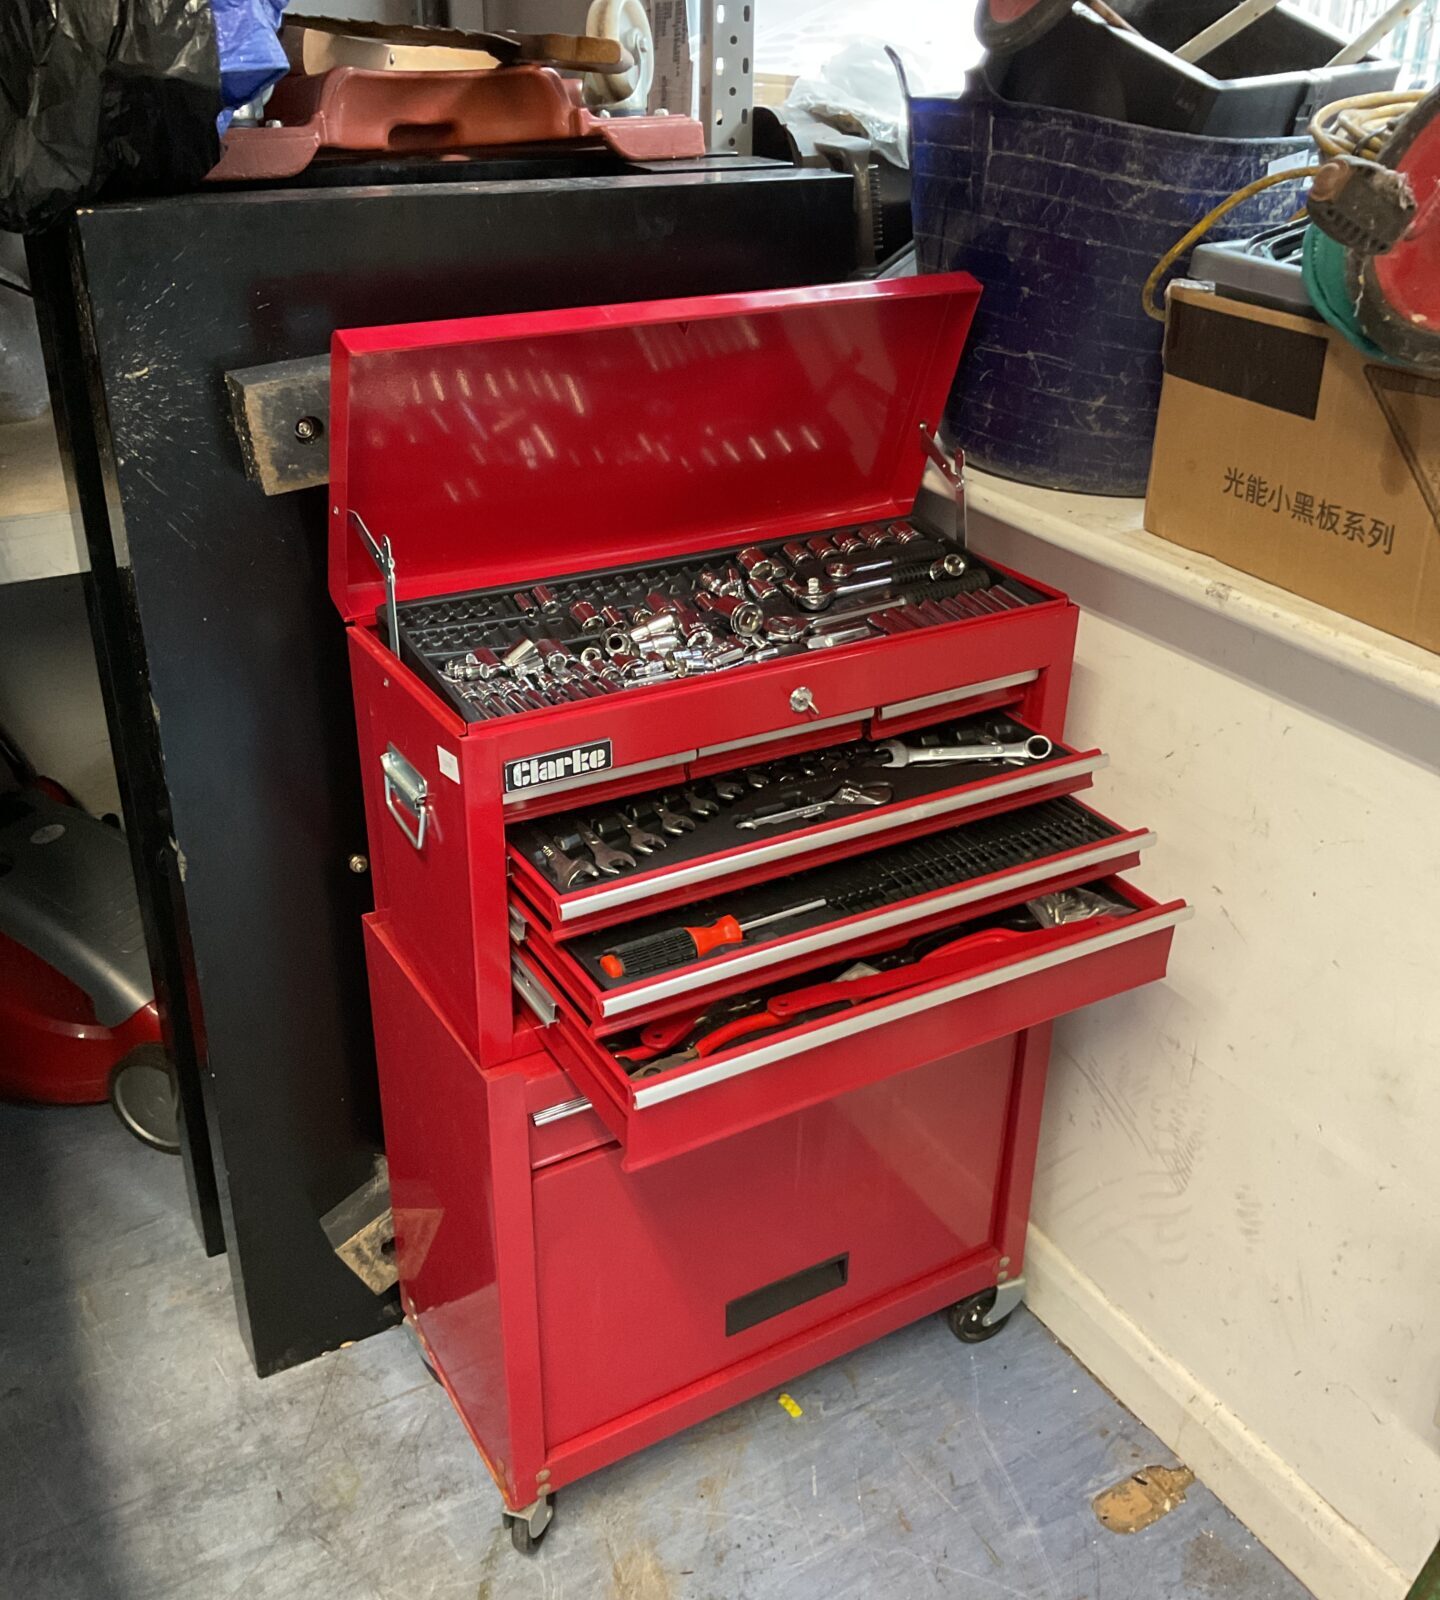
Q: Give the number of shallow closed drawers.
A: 3